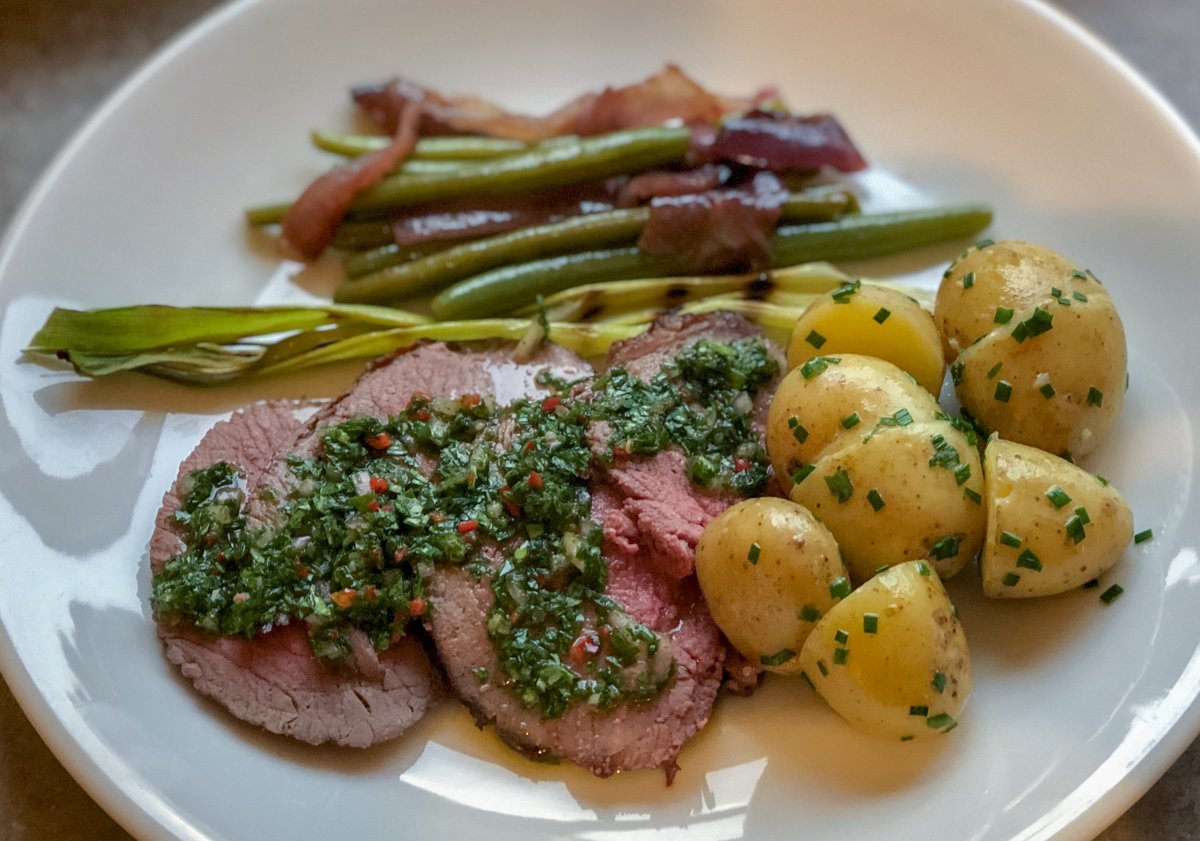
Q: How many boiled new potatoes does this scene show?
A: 8